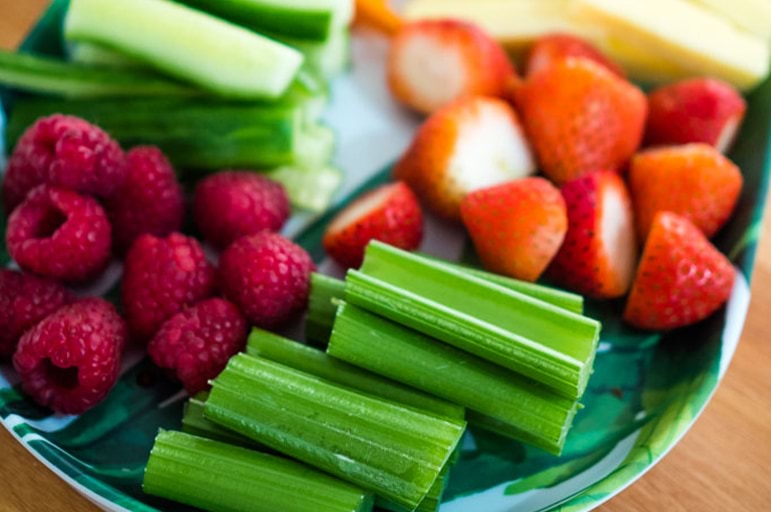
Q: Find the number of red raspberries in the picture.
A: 9